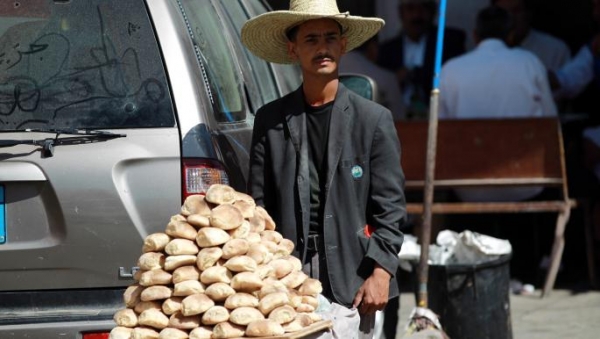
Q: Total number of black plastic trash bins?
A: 1